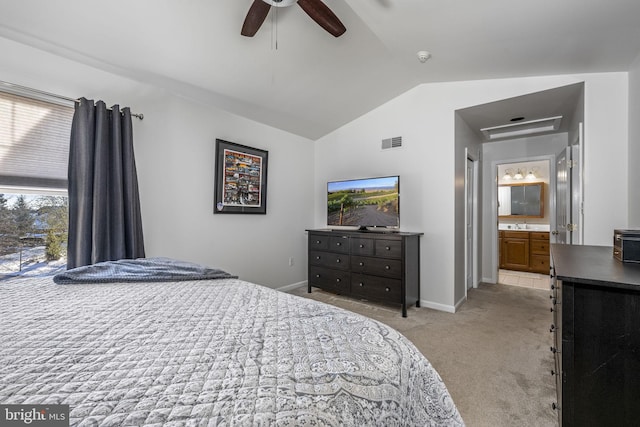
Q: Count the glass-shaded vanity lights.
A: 3